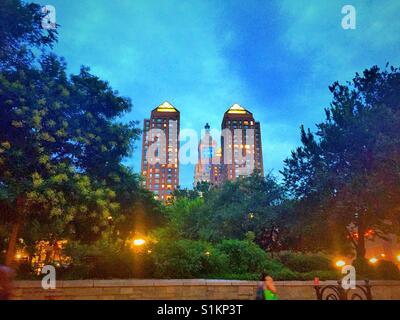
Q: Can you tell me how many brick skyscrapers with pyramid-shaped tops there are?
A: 2